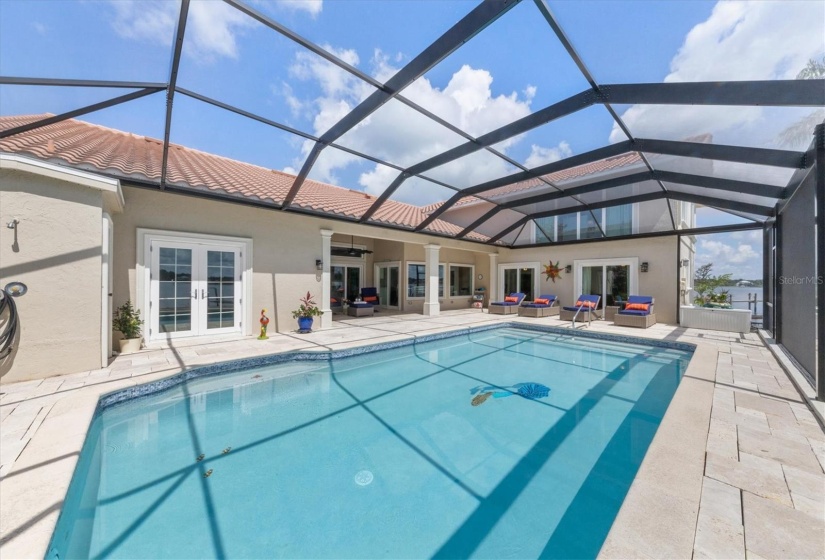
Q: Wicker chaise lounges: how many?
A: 4